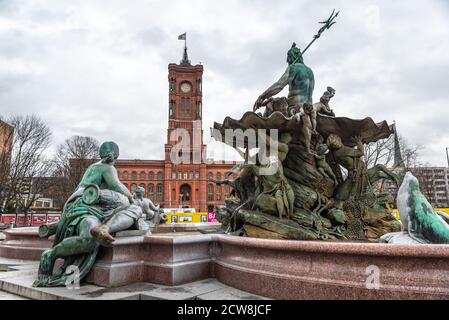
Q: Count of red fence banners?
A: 4